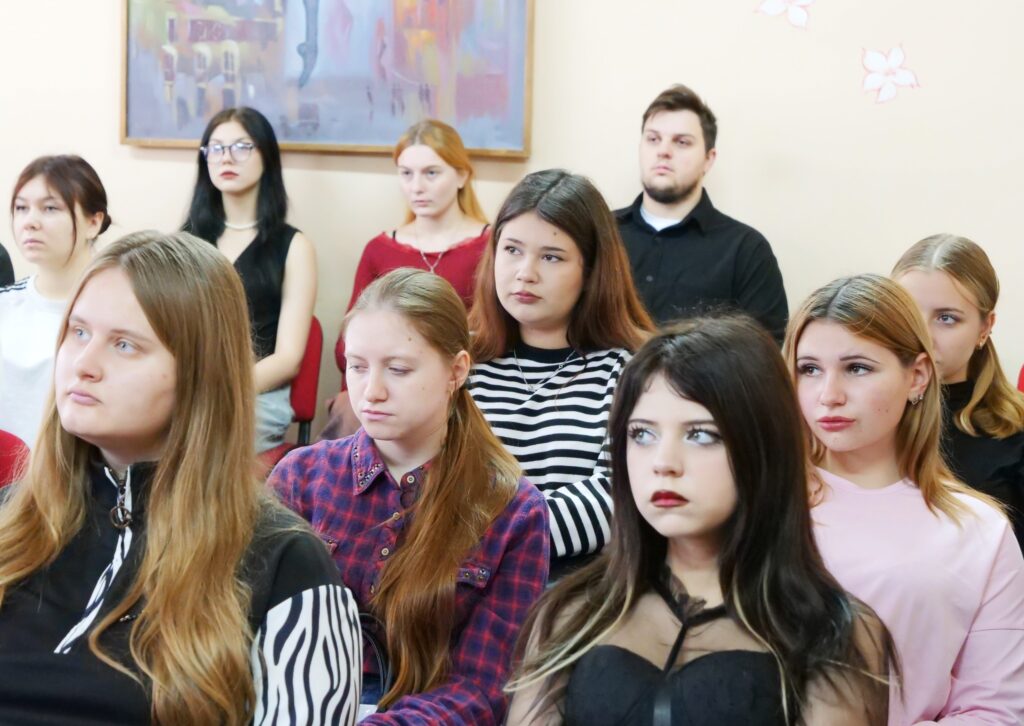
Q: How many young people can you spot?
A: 10